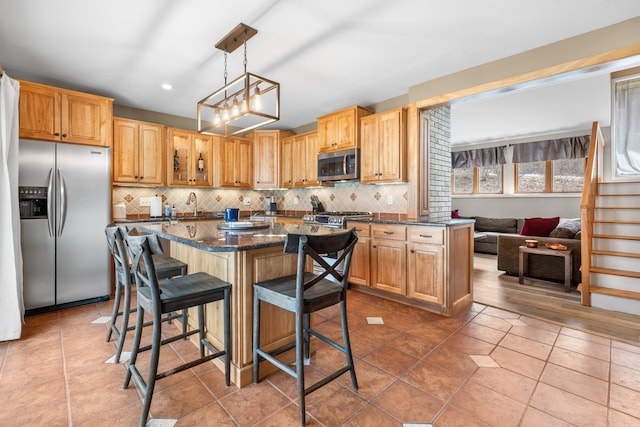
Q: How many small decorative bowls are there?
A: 2